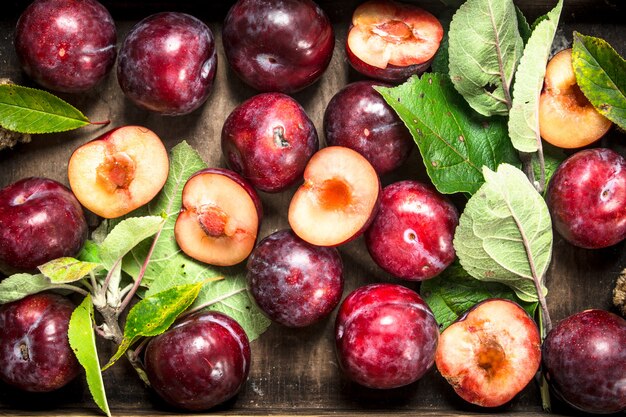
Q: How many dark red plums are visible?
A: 13